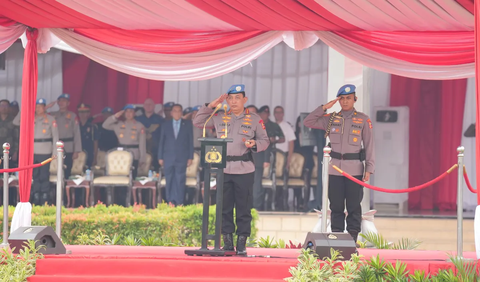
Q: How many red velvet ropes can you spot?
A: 3